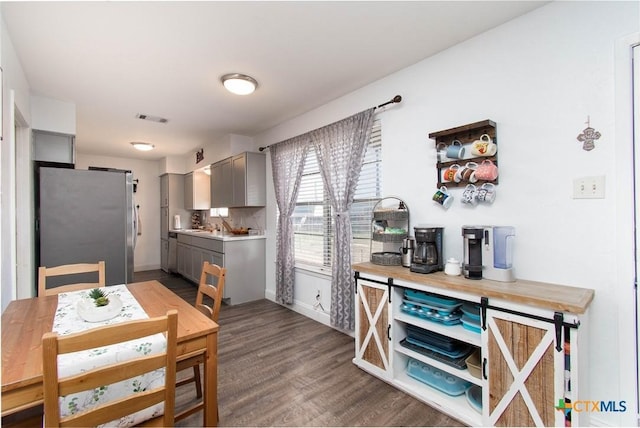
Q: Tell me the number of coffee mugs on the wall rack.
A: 9